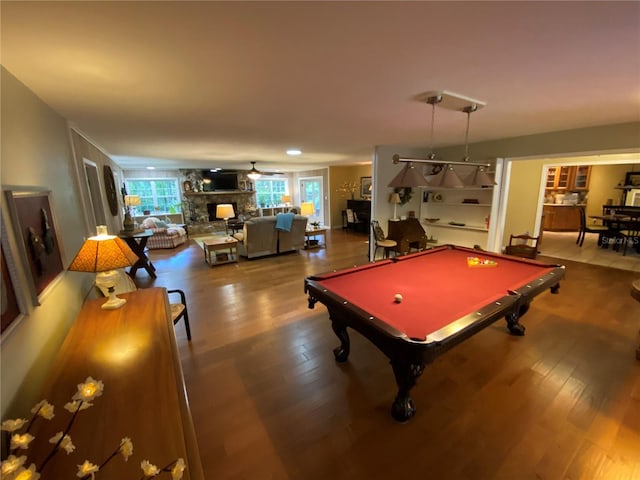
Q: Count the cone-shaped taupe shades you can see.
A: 3